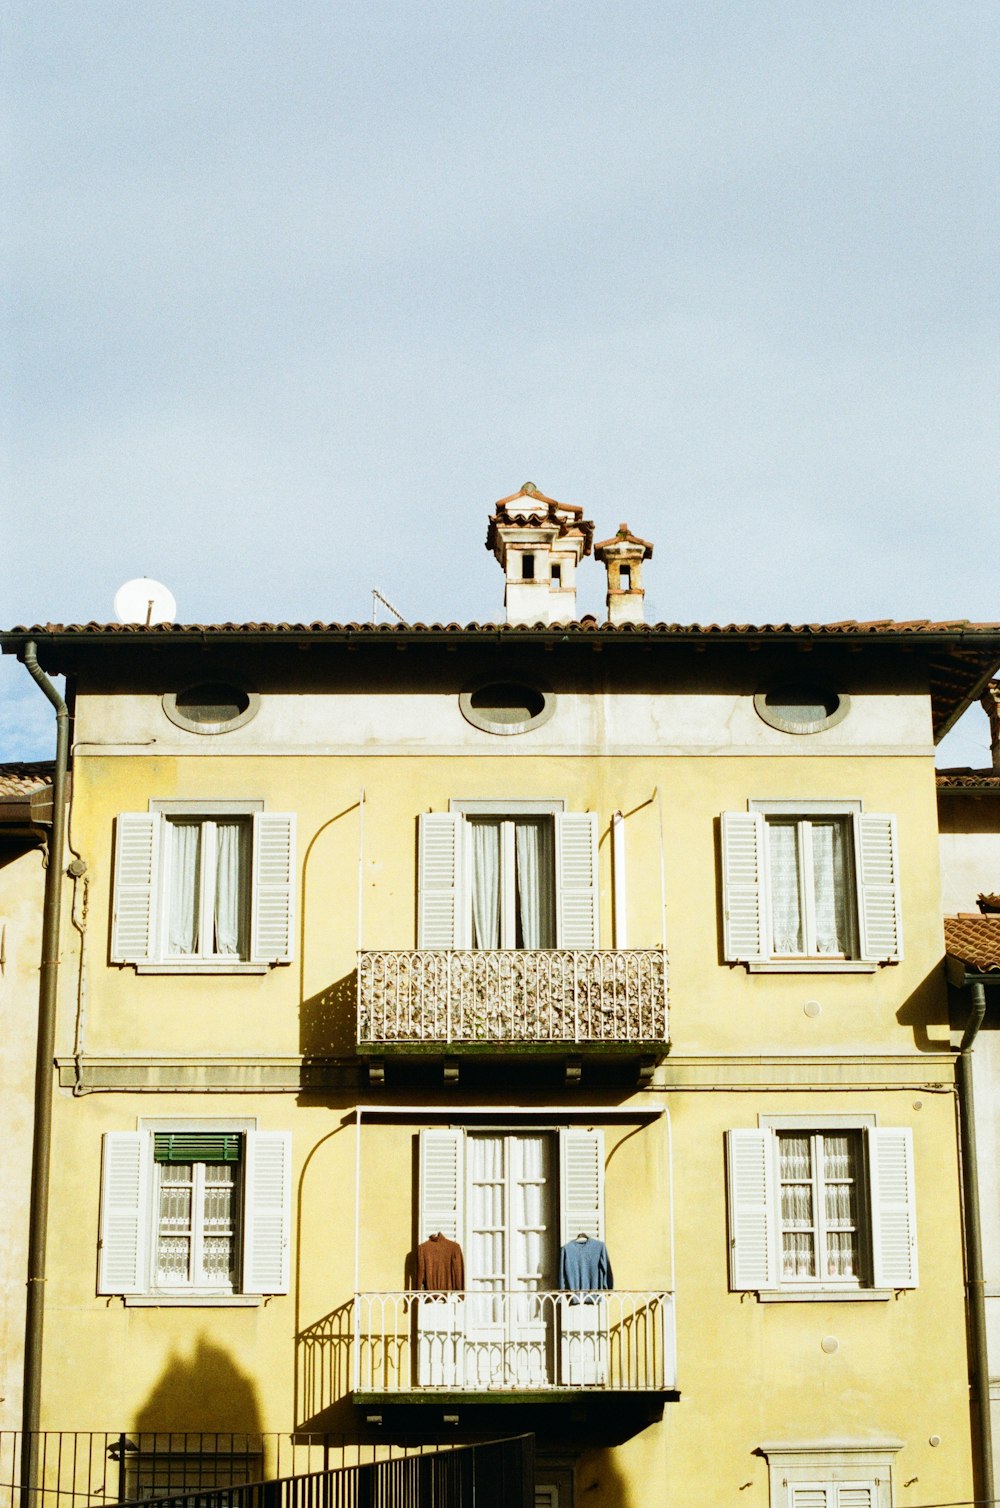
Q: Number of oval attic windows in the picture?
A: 3